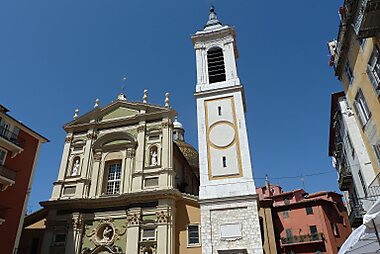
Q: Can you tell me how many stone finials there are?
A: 4